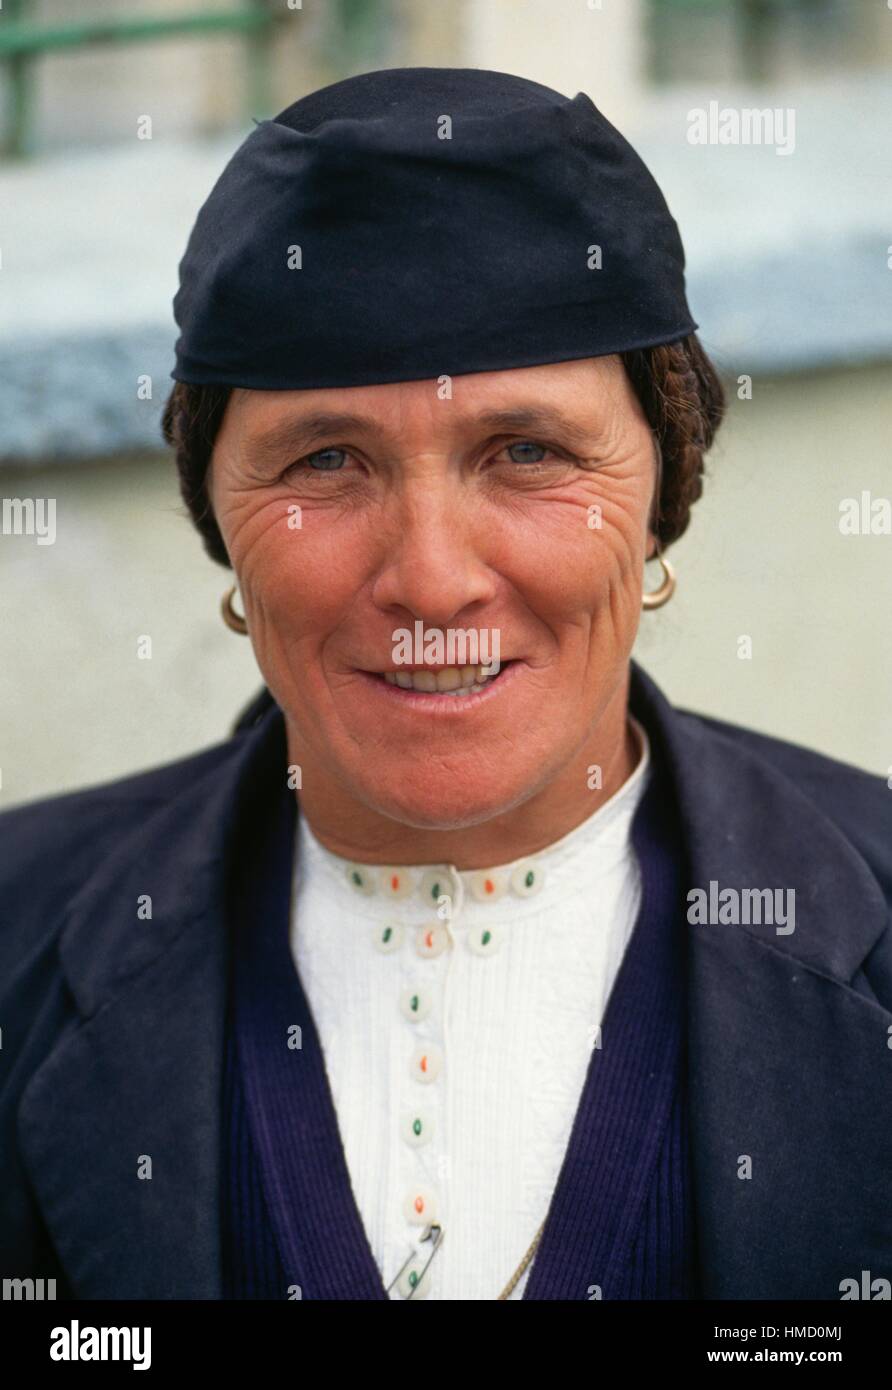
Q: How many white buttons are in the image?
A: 13